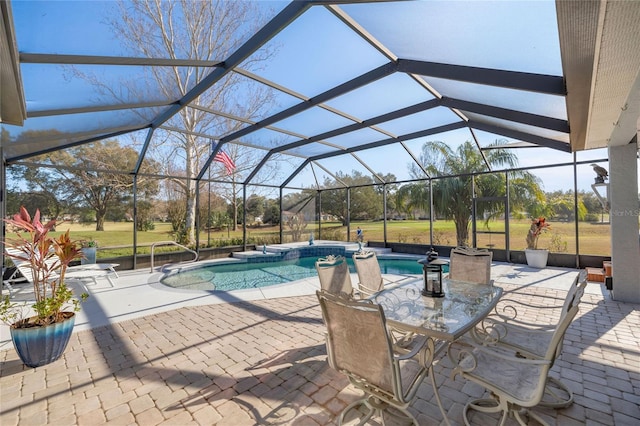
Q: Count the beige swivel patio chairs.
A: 6